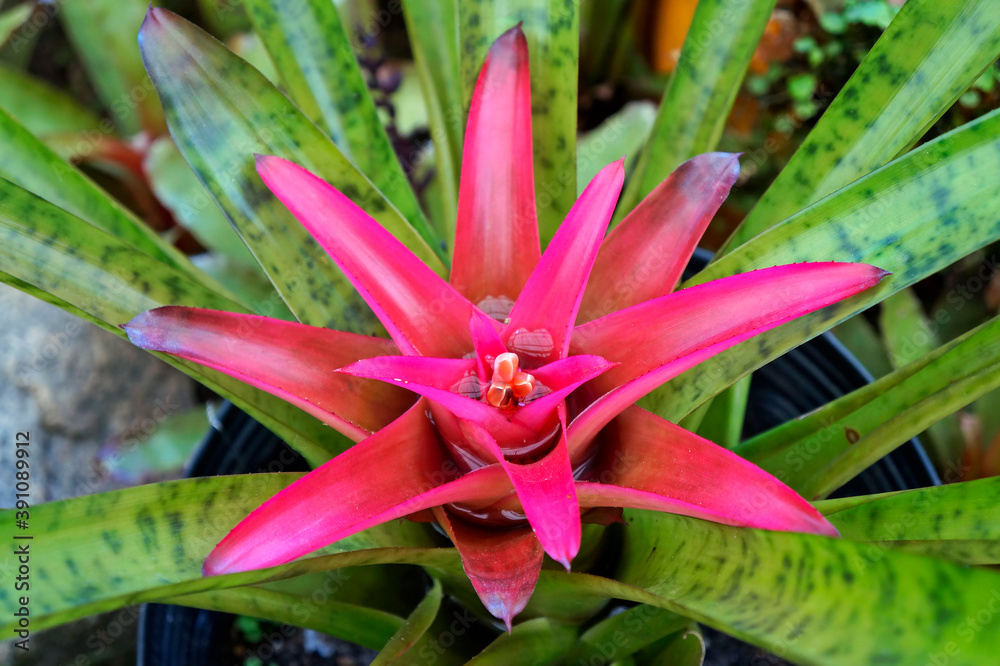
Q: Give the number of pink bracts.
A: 13